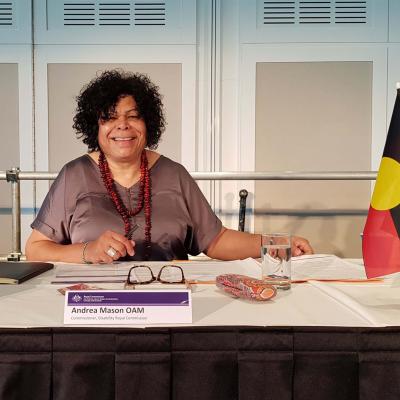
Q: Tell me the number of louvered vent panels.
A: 3